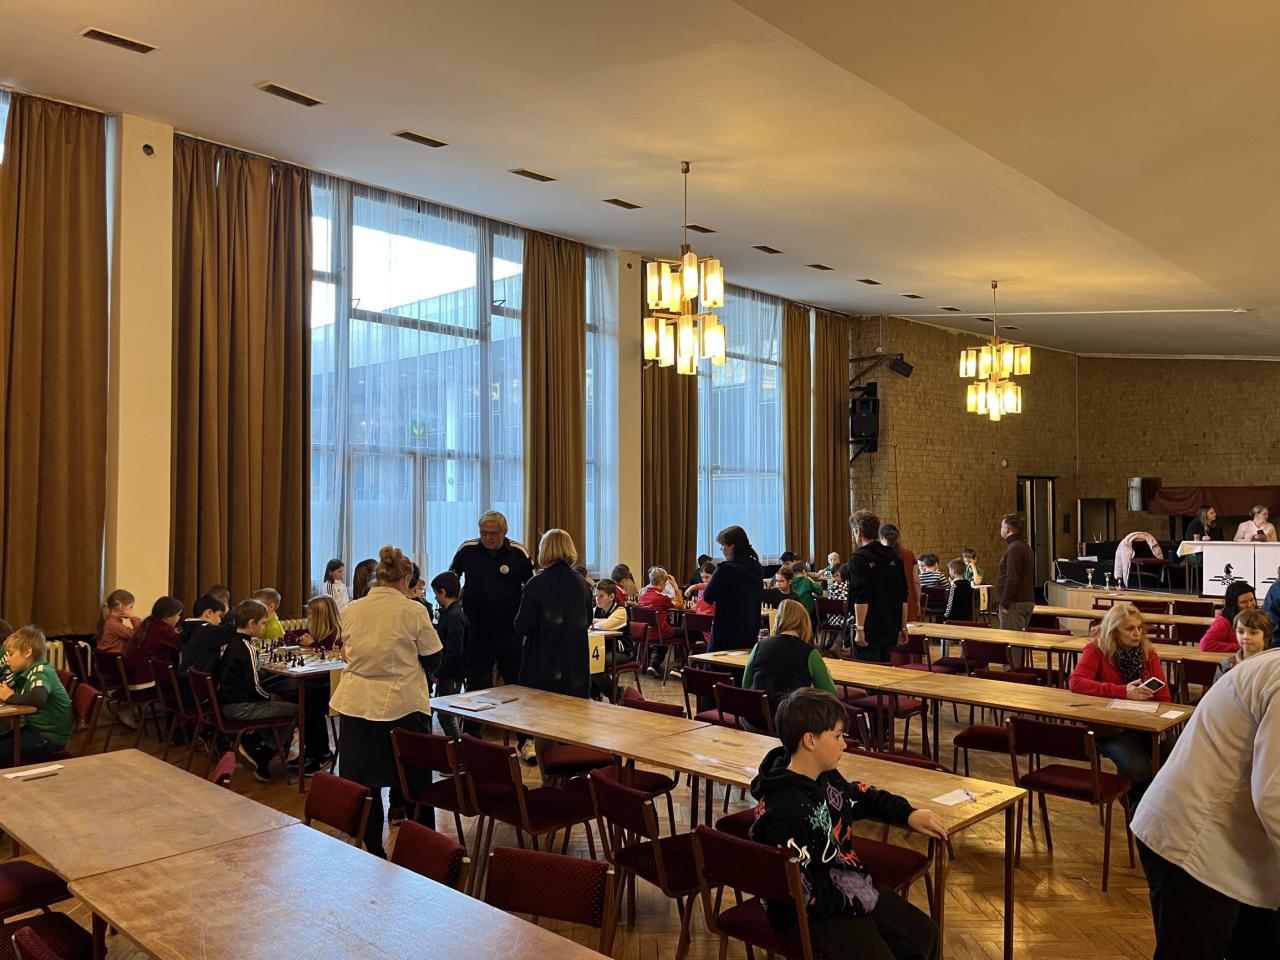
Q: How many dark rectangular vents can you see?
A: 13